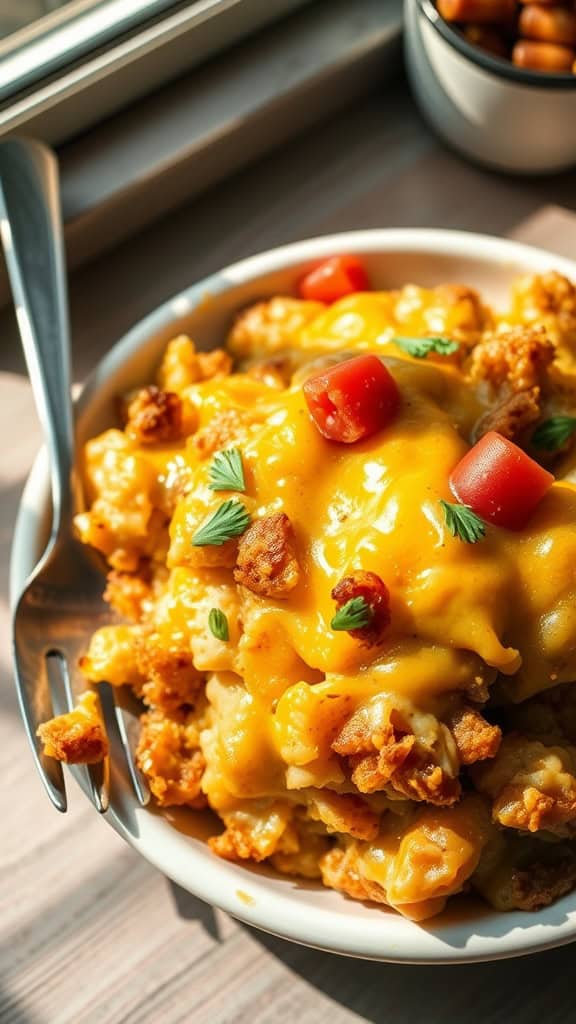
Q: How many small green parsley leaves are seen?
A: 7